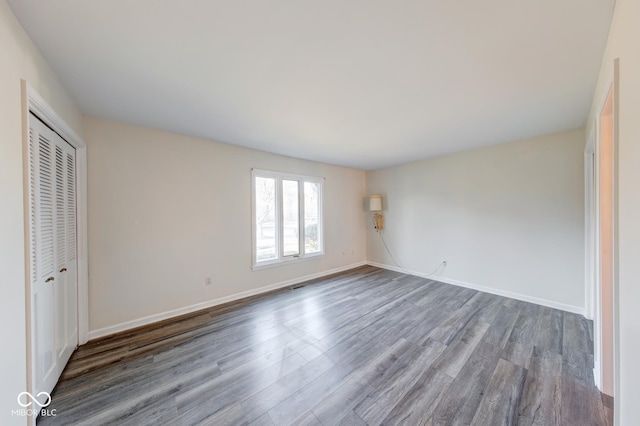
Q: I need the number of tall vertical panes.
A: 3